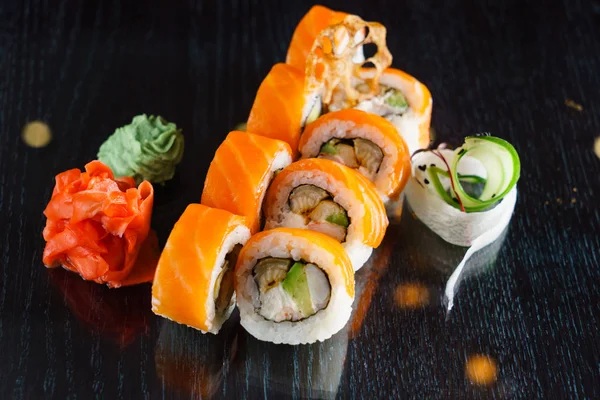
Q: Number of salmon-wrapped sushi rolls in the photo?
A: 8